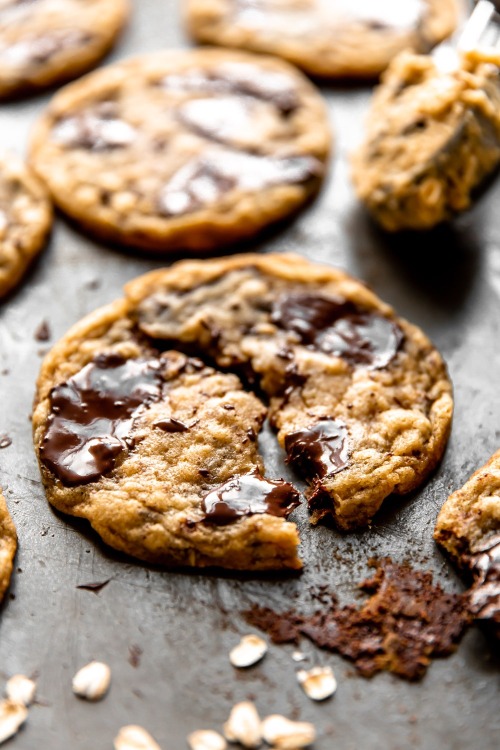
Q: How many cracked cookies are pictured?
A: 1